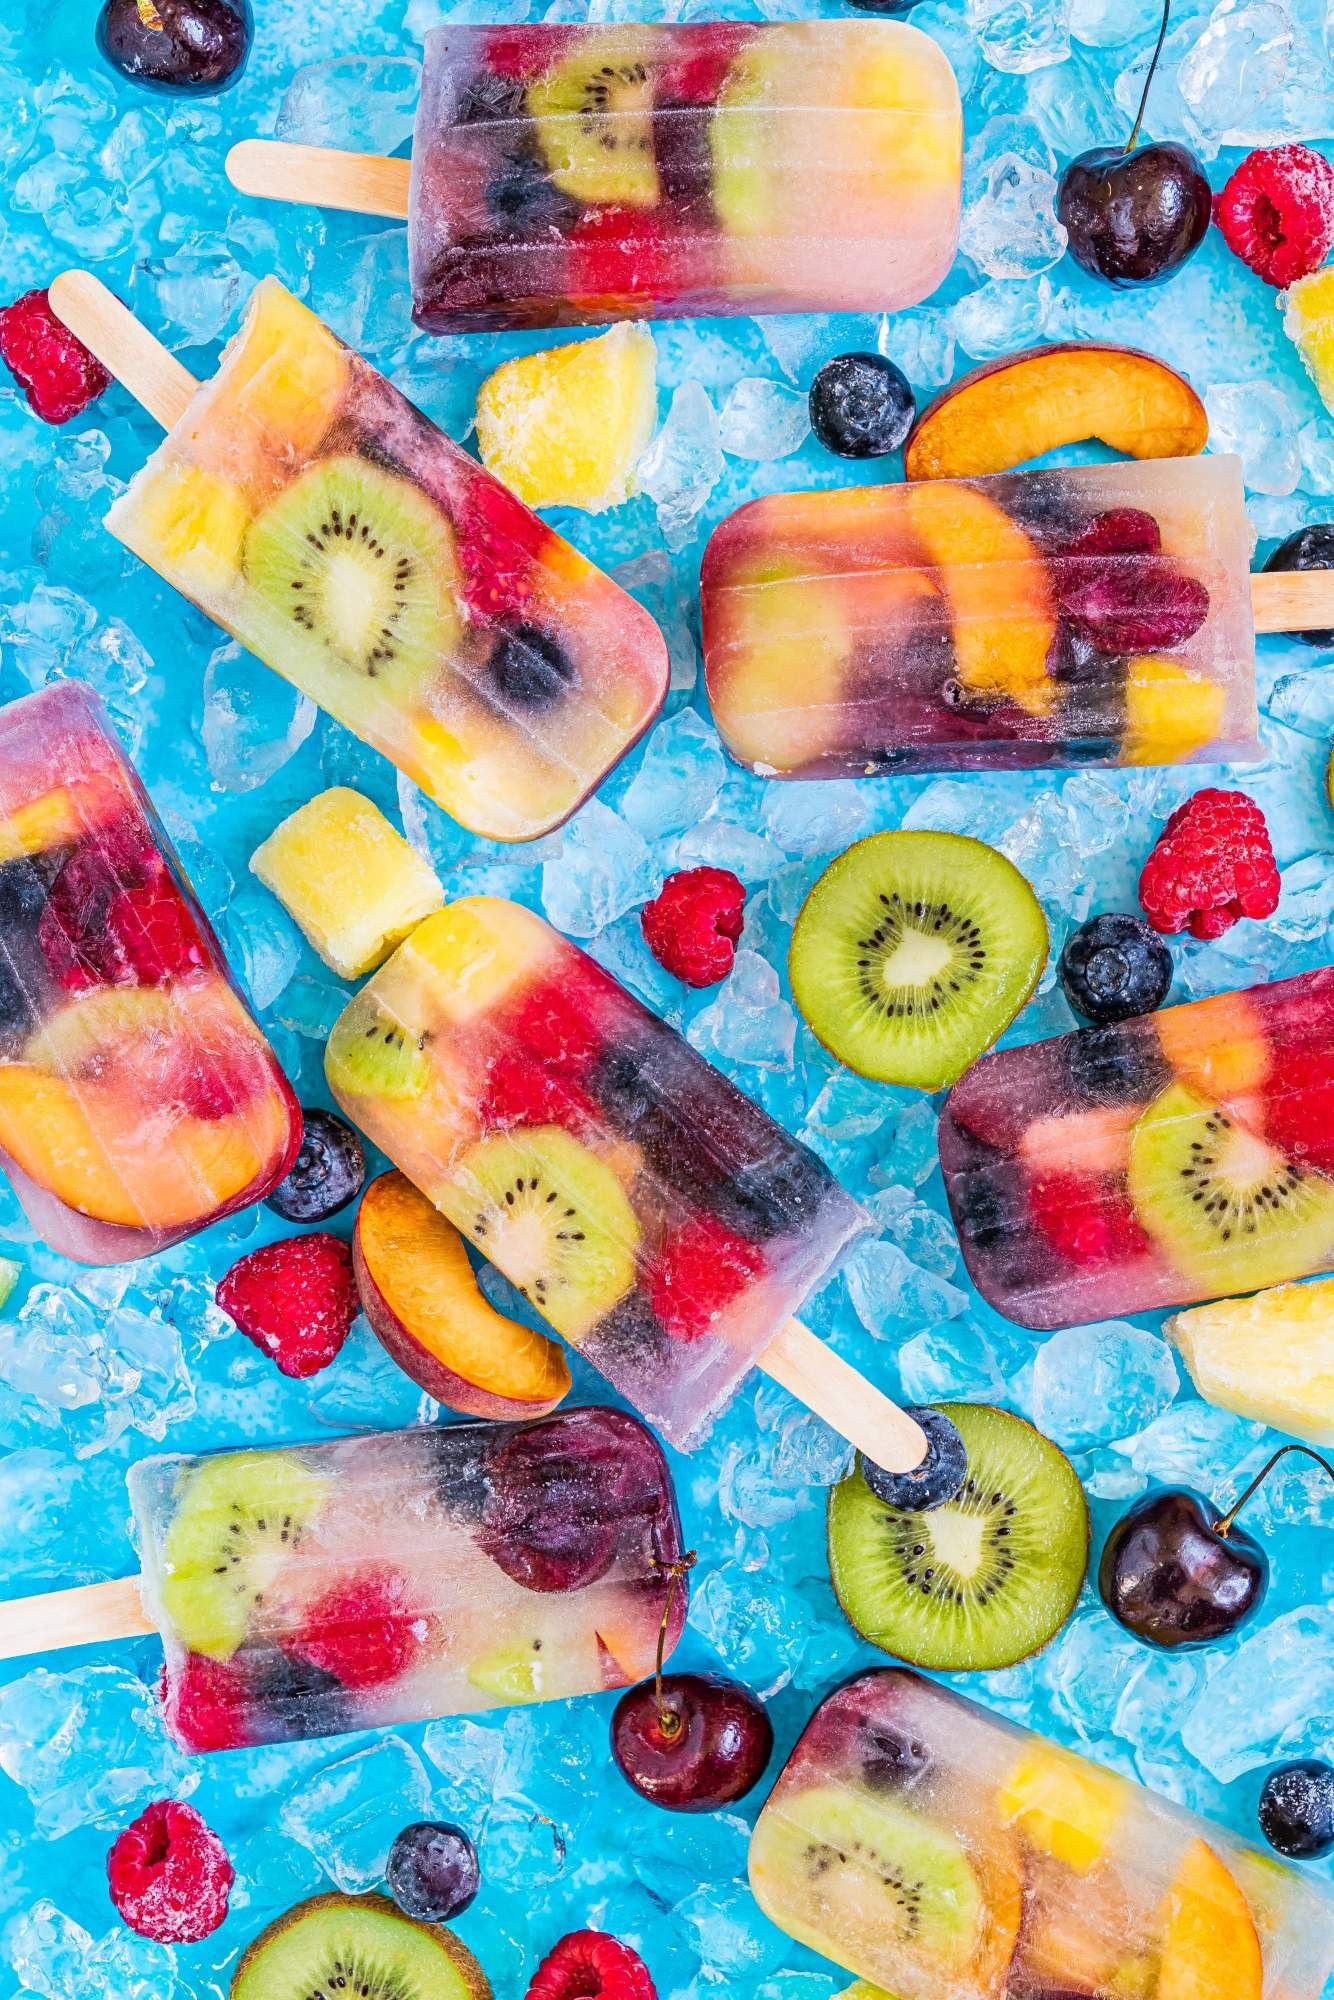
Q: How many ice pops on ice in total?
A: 8